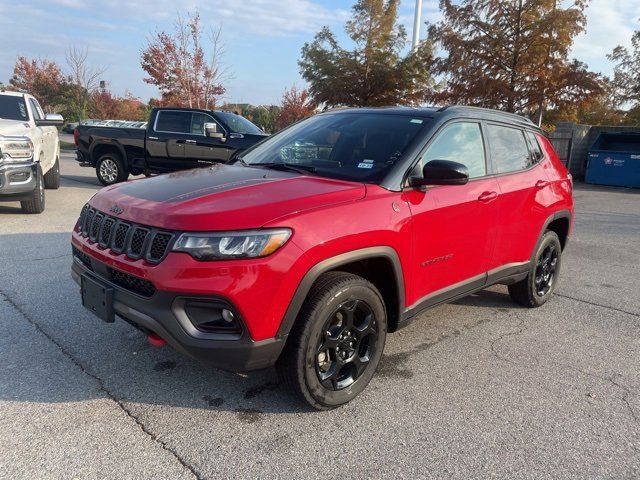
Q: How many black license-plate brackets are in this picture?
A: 1